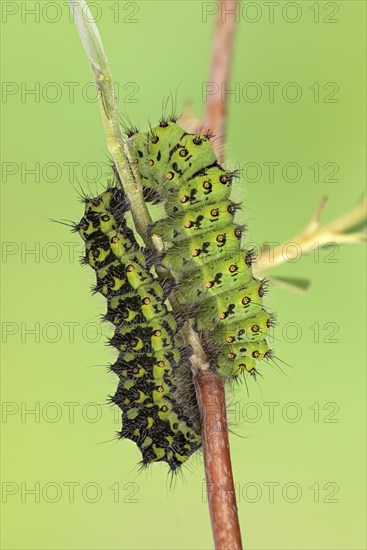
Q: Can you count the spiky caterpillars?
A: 2